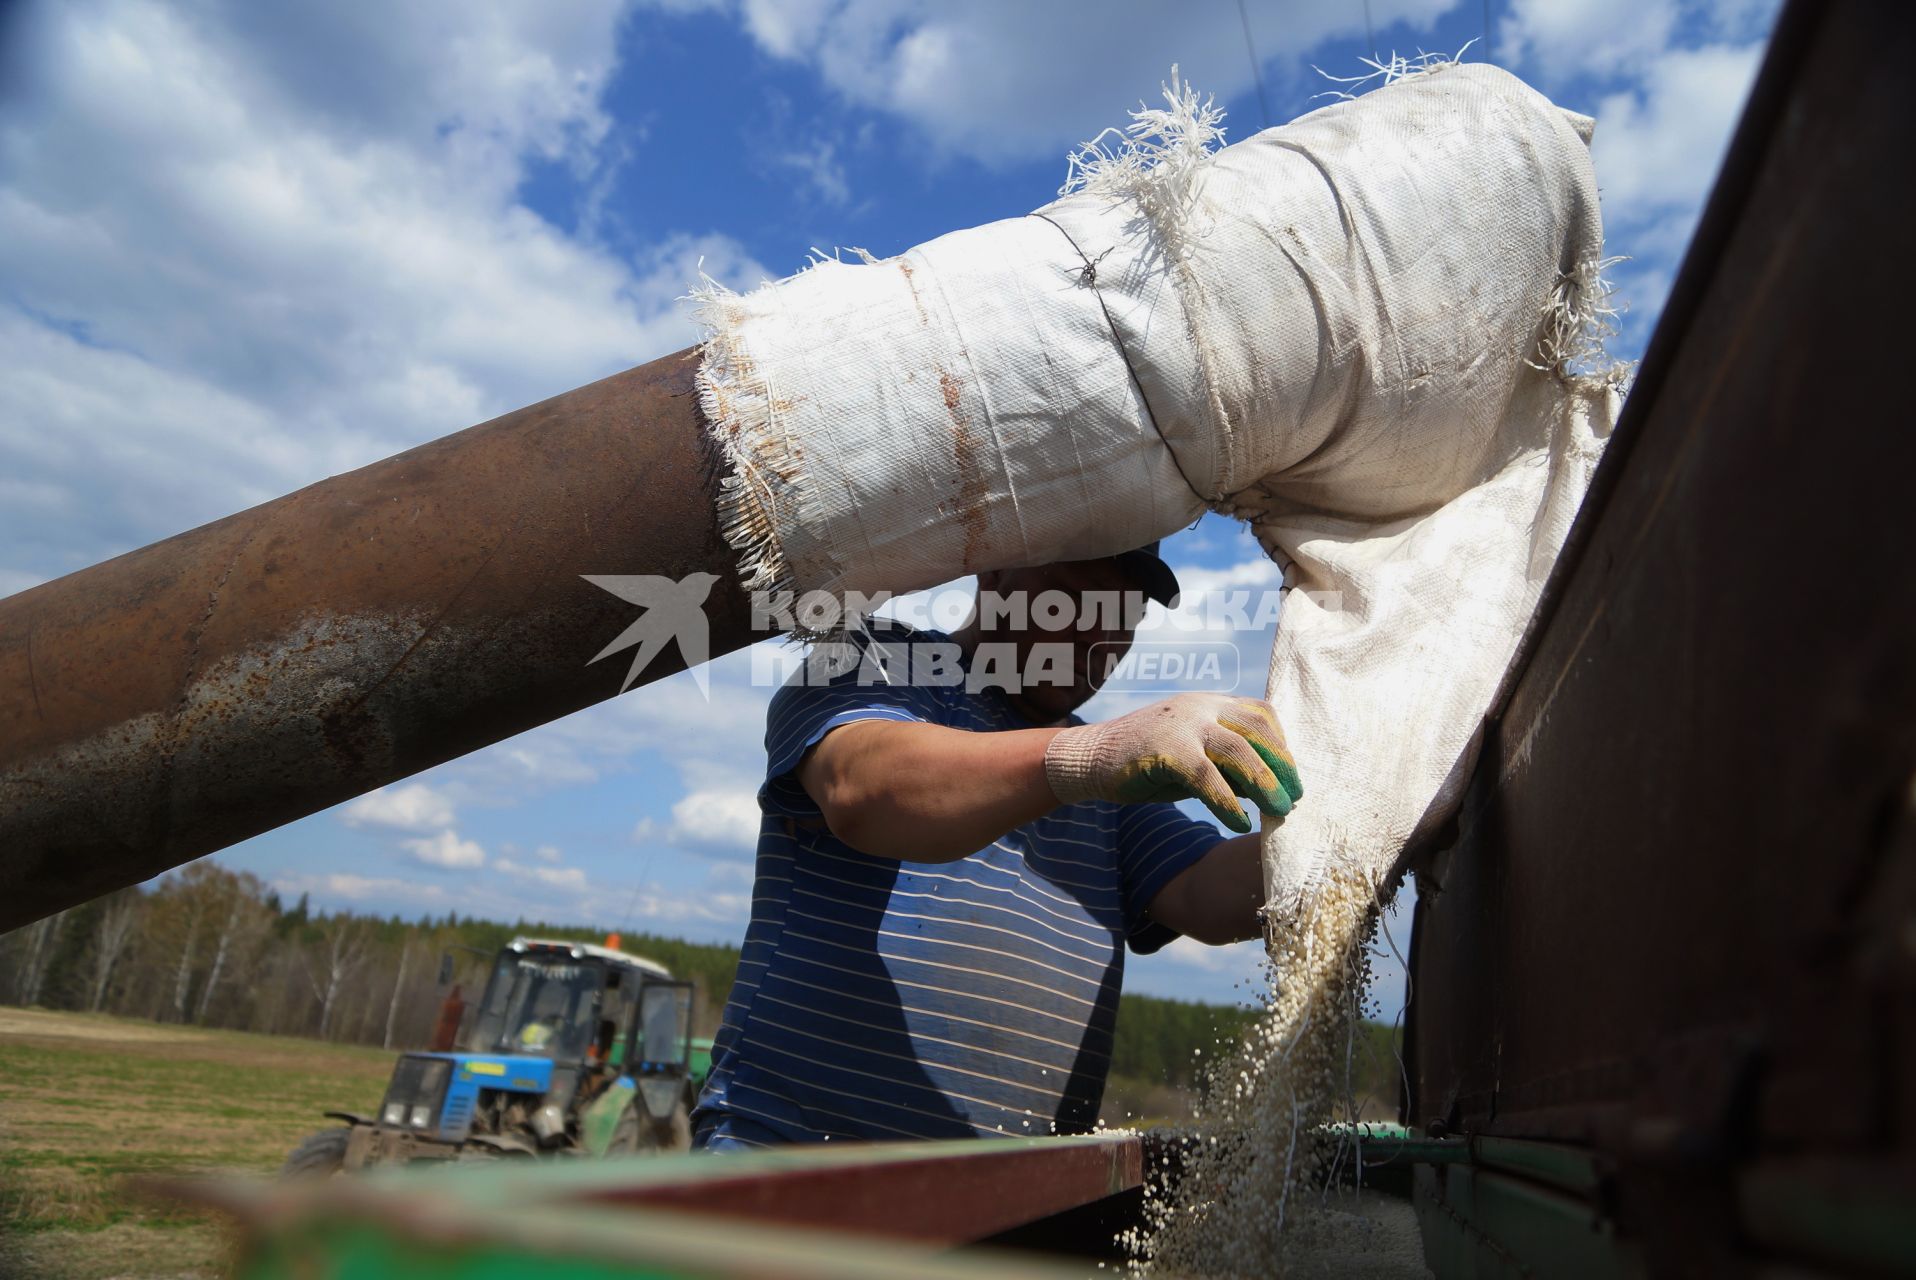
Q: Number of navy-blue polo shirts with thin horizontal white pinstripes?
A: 1